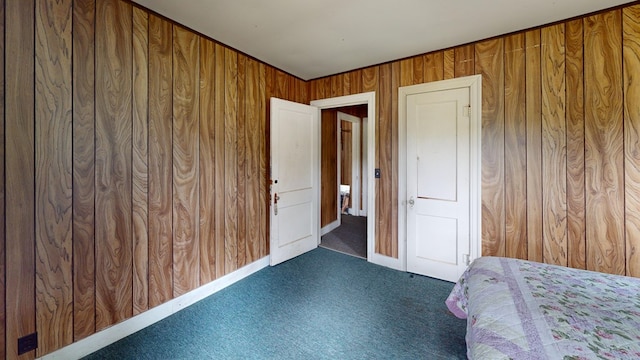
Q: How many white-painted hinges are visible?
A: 2